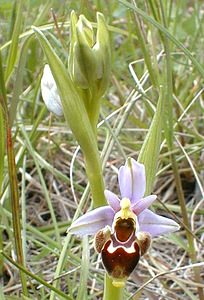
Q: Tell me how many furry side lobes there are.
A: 2